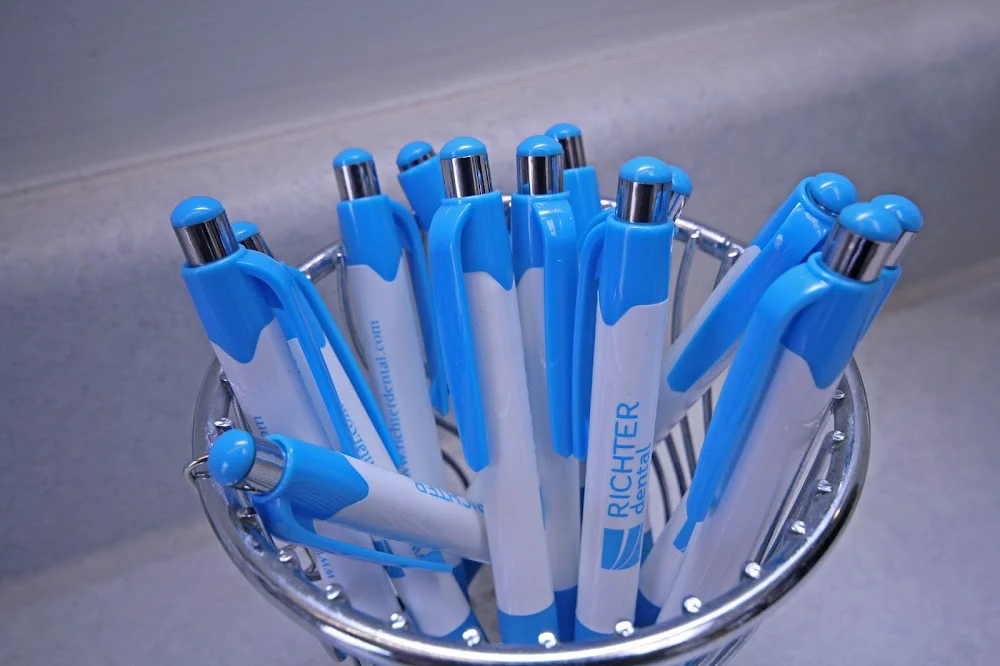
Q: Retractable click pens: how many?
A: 13